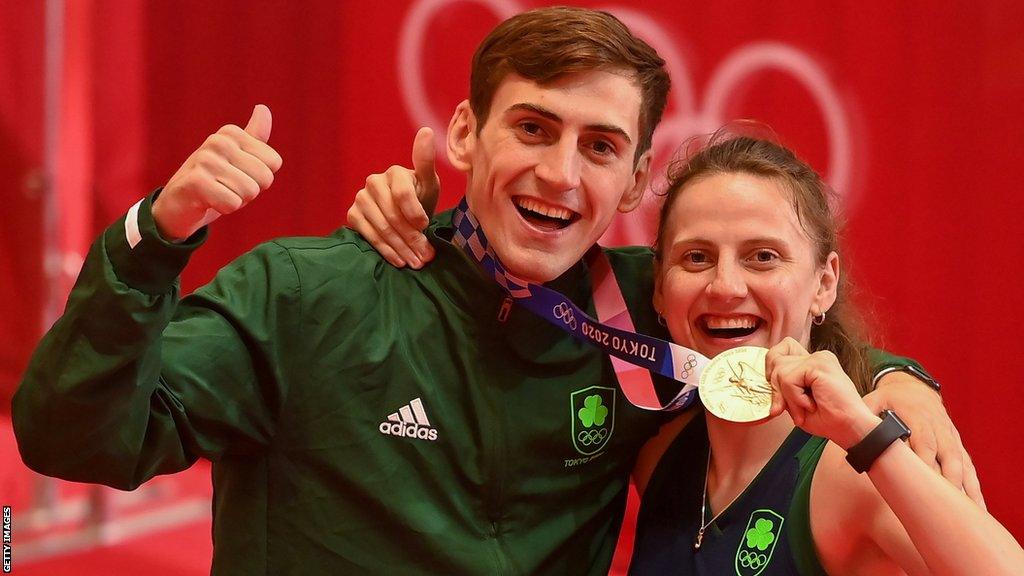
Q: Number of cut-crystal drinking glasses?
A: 0